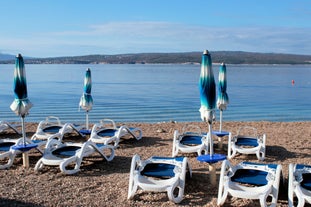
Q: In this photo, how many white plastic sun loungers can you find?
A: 10